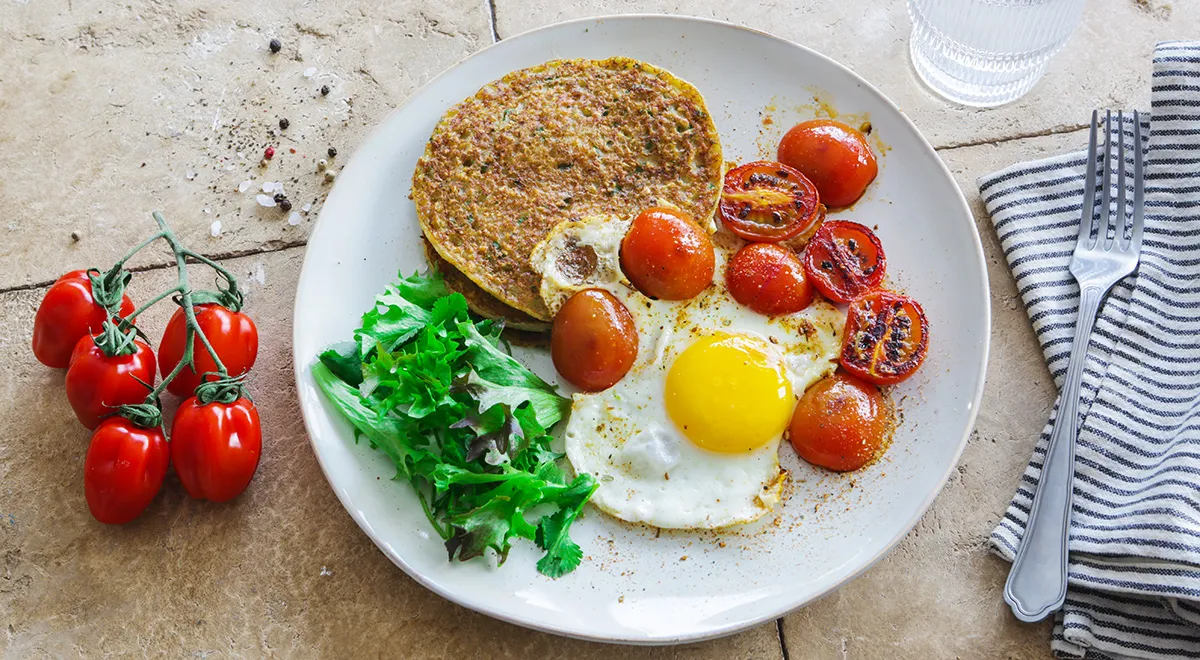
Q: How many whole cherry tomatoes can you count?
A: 5